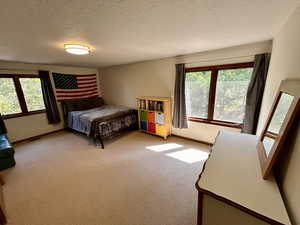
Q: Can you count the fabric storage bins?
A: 6